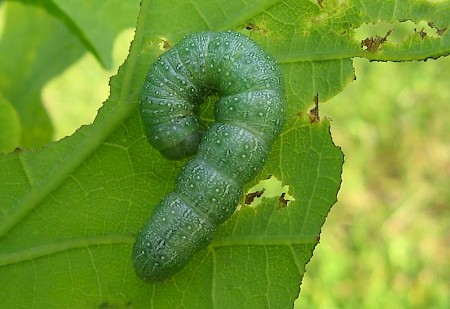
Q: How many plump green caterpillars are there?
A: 1